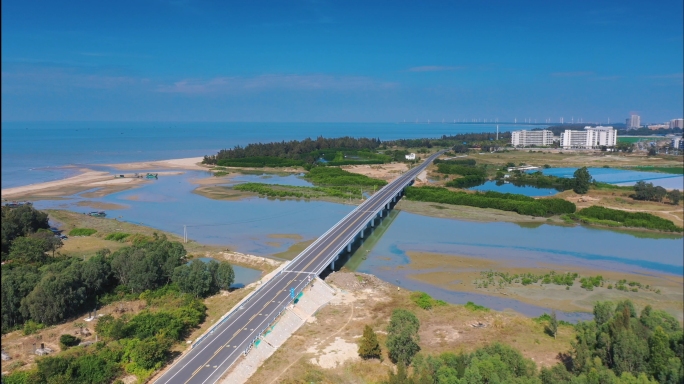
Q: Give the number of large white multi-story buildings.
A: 2